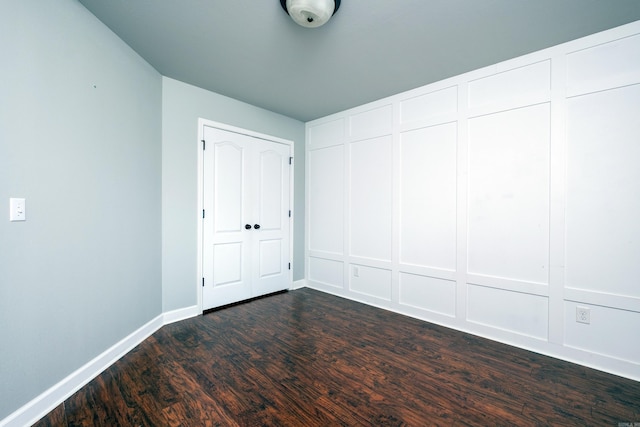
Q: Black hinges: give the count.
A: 6